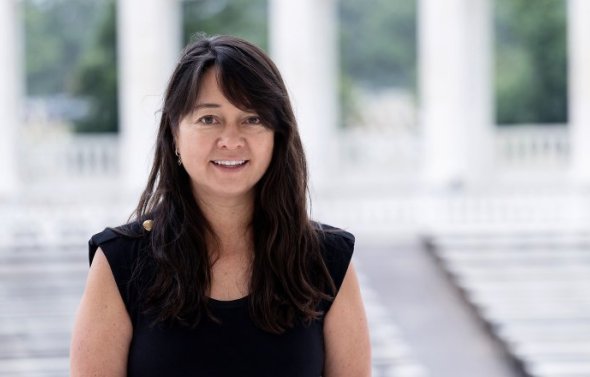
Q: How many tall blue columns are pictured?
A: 0